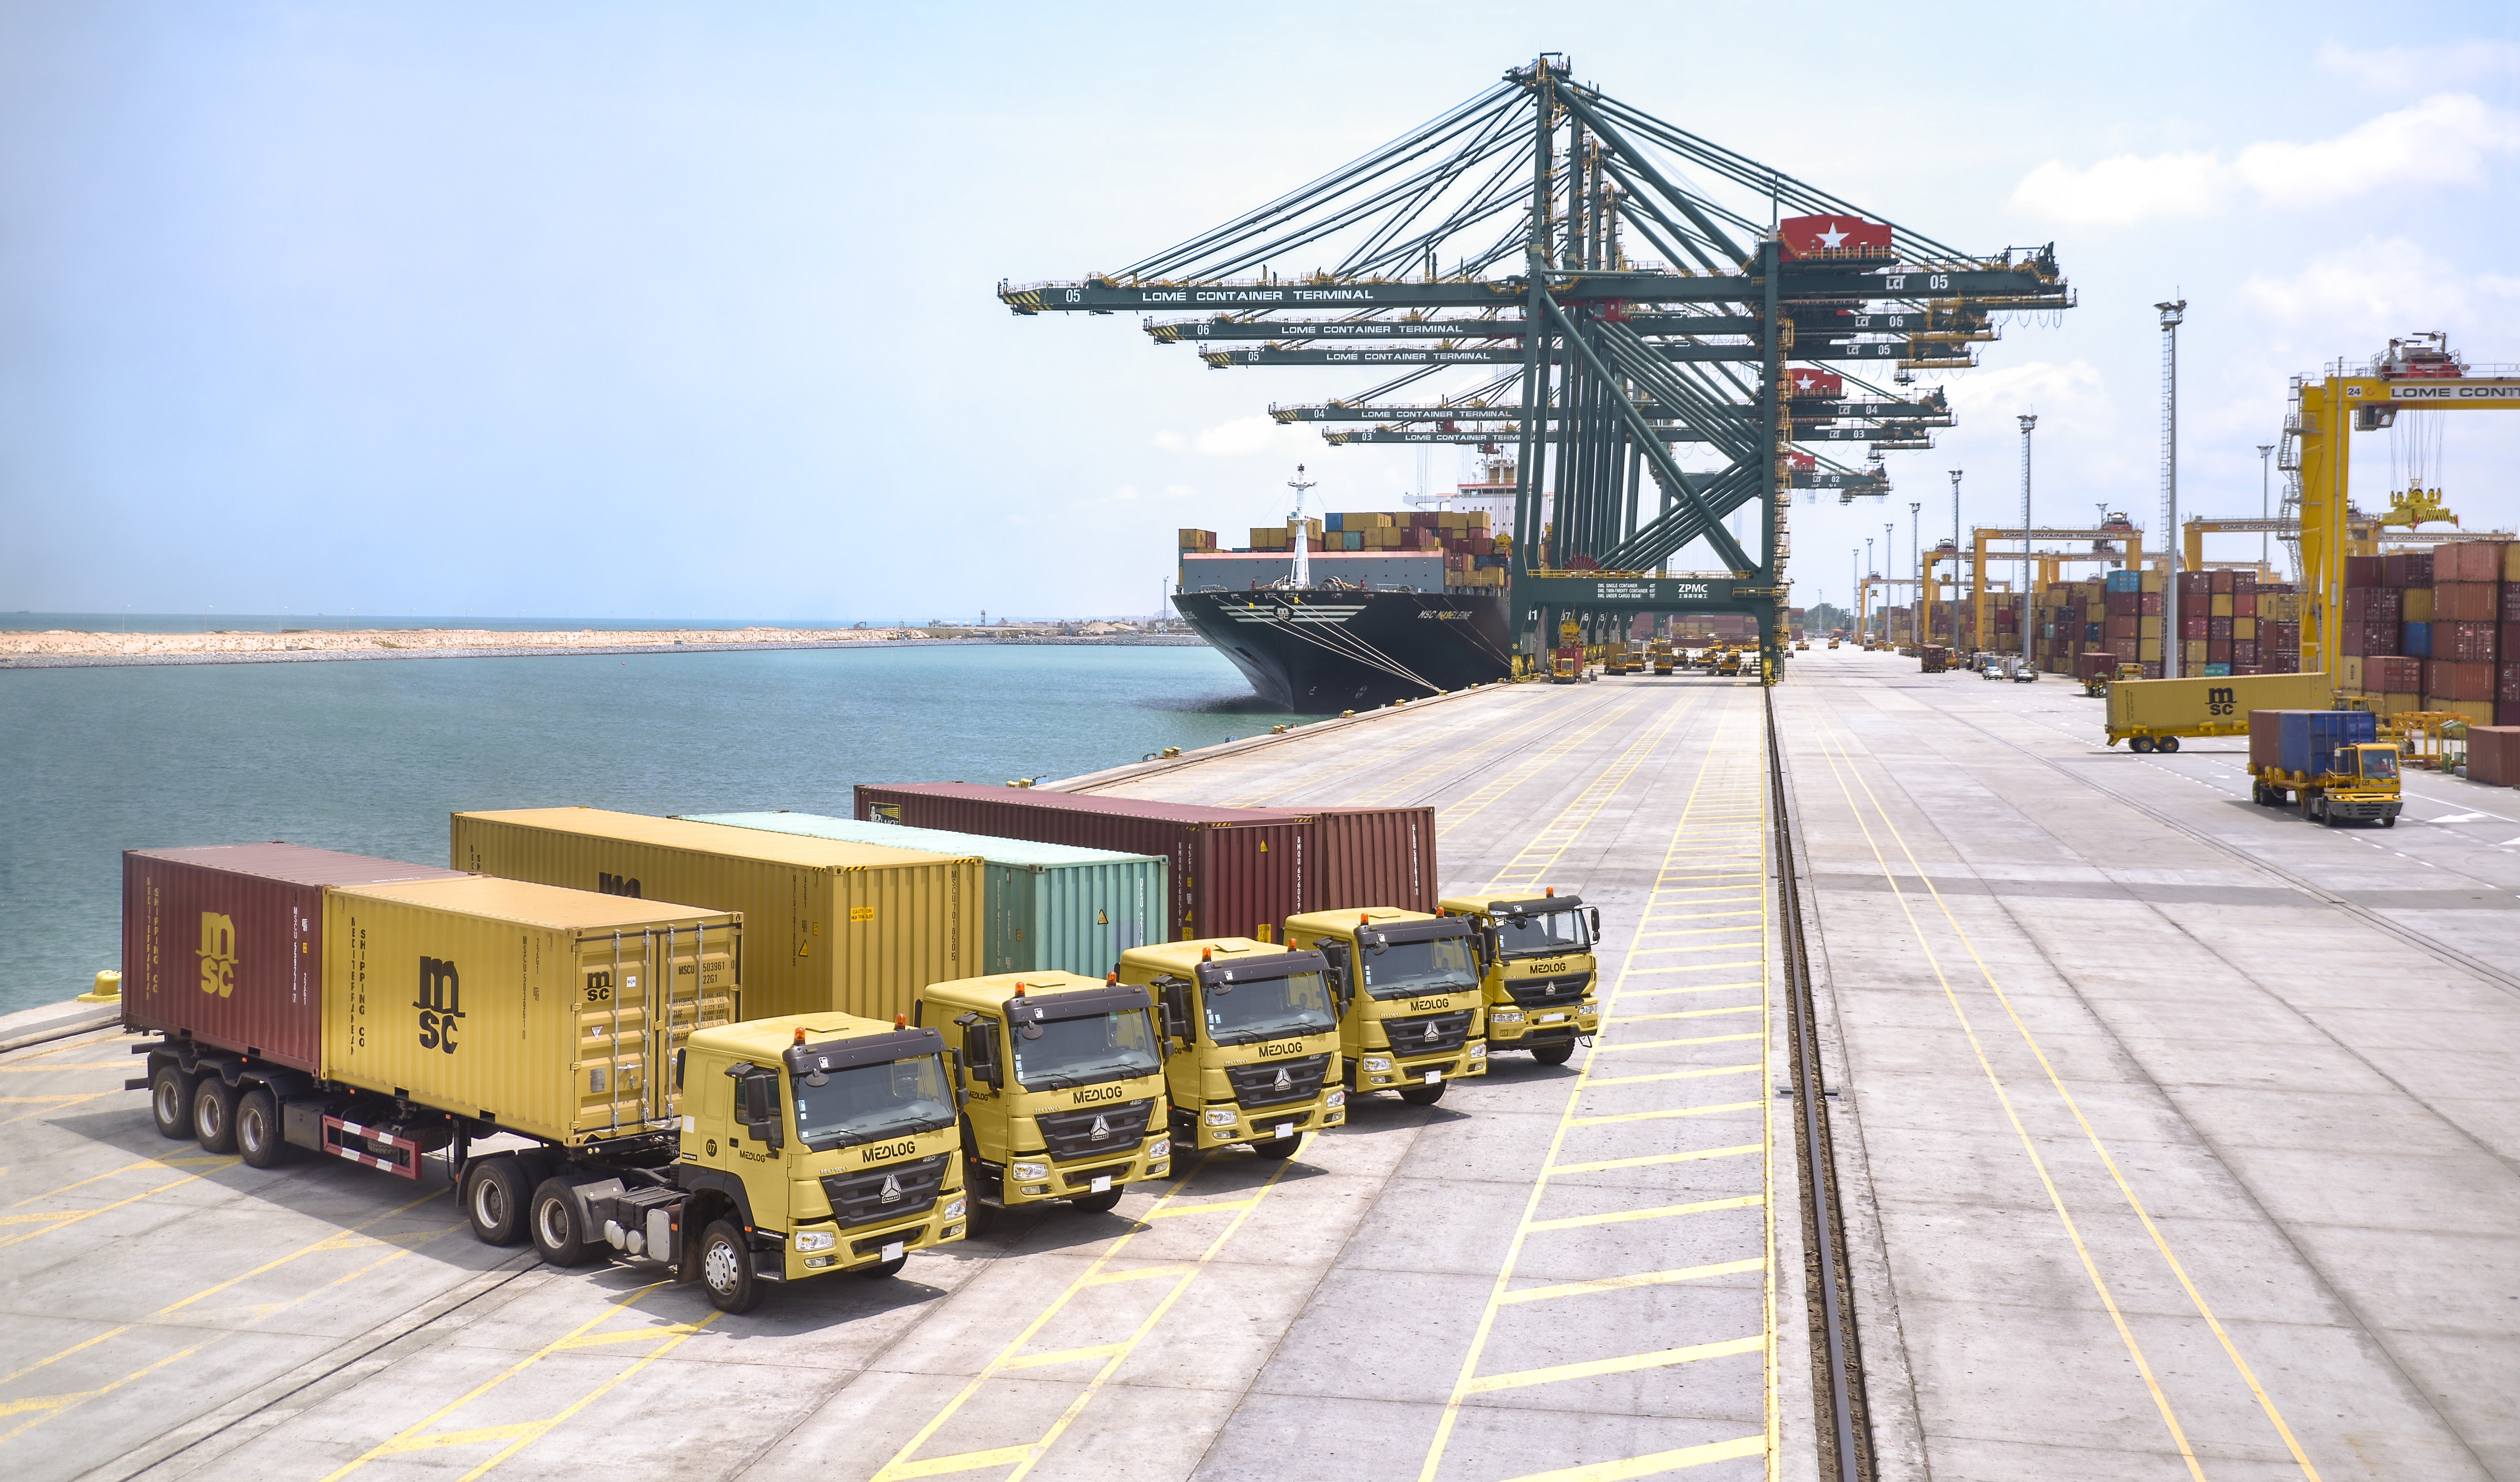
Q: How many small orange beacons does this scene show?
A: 9